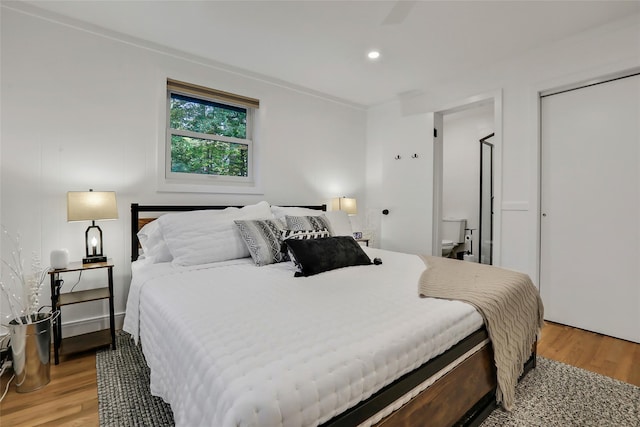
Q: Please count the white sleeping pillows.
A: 4